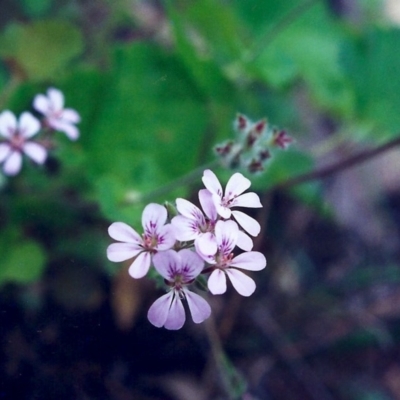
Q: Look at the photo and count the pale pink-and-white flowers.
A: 7